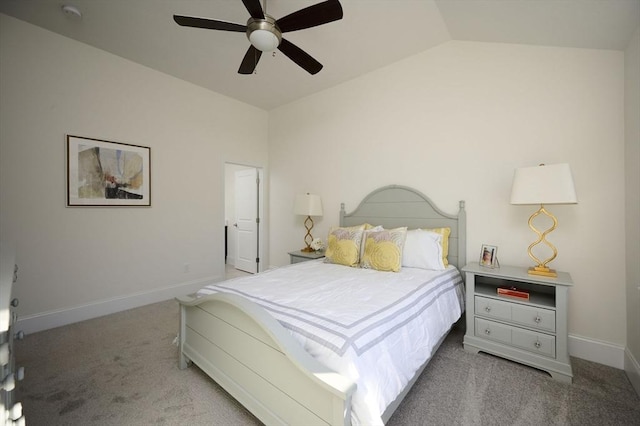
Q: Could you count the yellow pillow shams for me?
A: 2